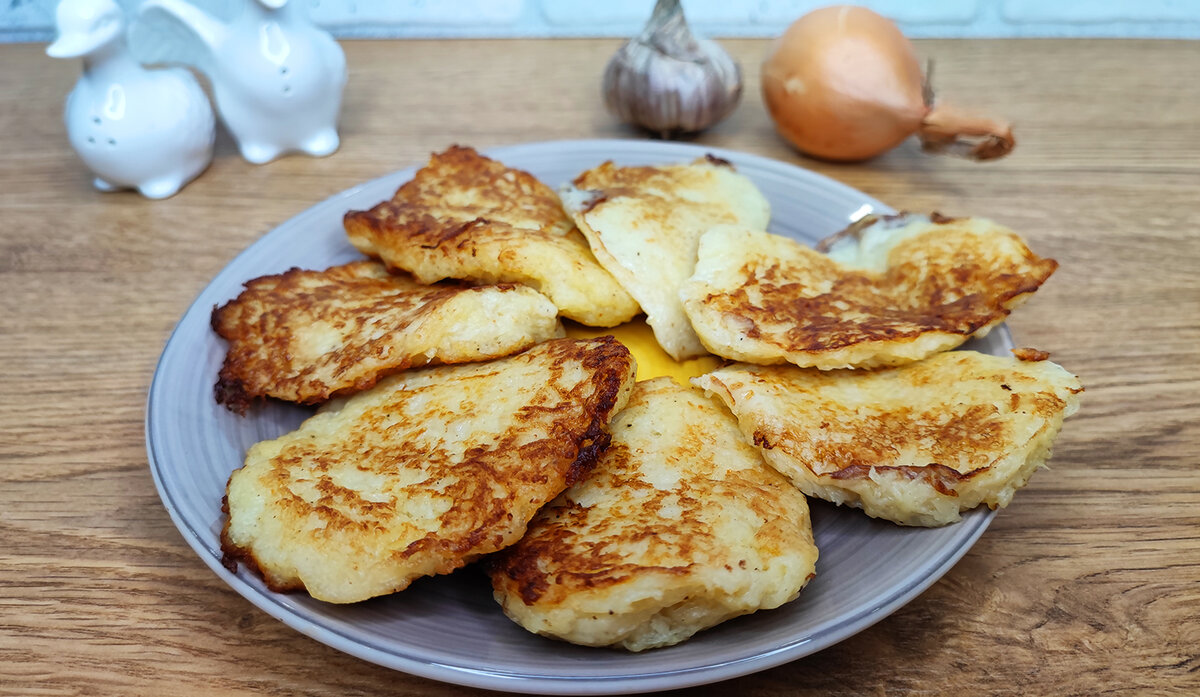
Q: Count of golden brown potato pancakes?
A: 7